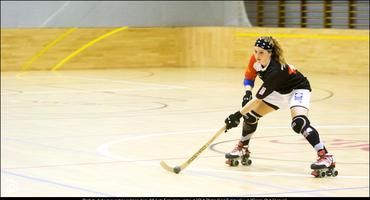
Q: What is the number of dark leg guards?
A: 2